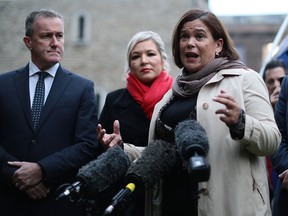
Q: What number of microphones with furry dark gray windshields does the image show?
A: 3